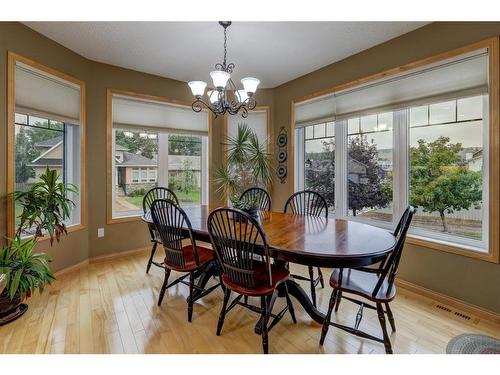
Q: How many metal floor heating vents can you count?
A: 1